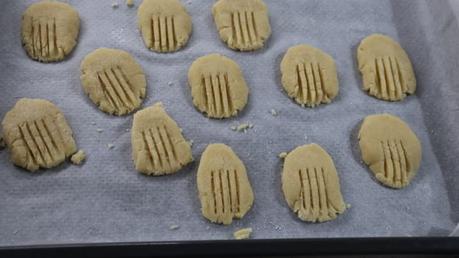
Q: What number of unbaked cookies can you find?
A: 12